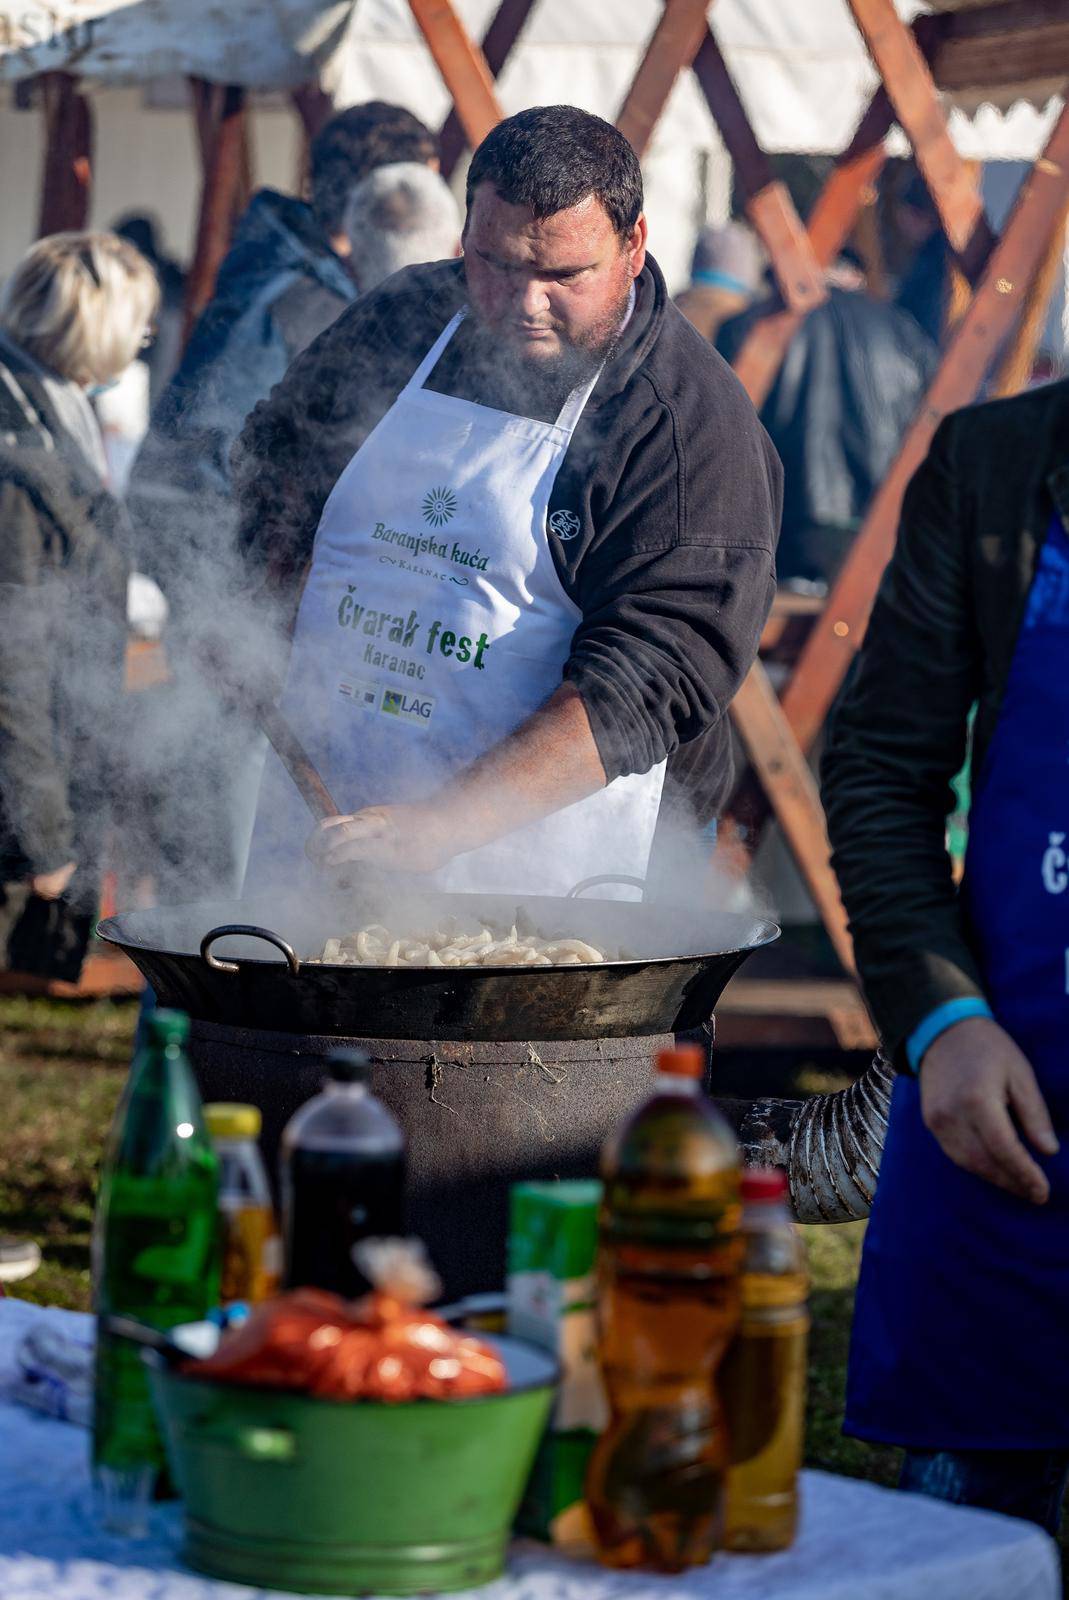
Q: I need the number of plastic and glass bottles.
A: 5